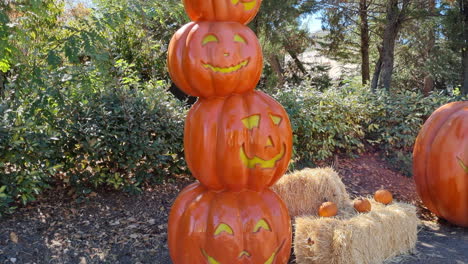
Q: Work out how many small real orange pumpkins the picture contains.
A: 3